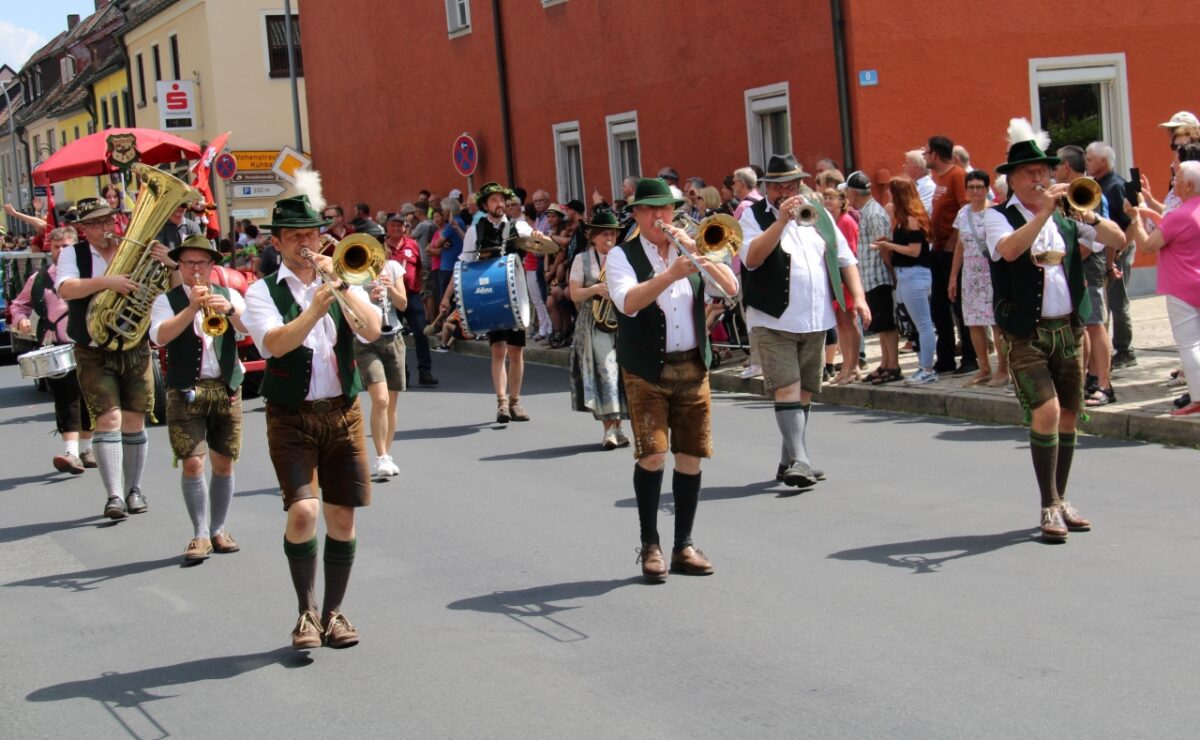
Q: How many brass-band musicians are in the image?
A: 10